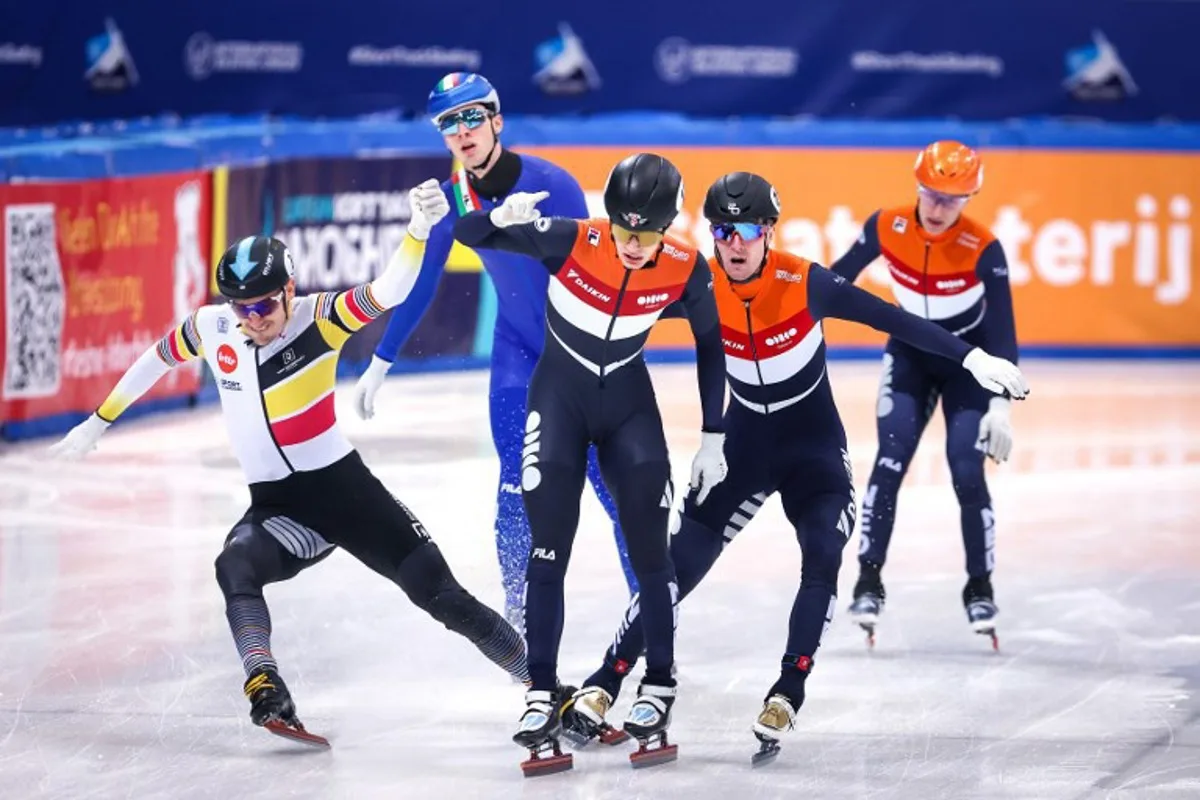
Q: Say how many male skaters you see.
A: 5